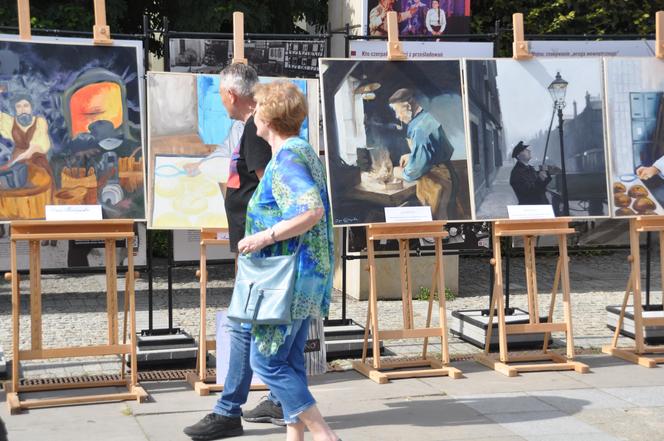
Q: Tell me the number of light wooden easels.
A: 5